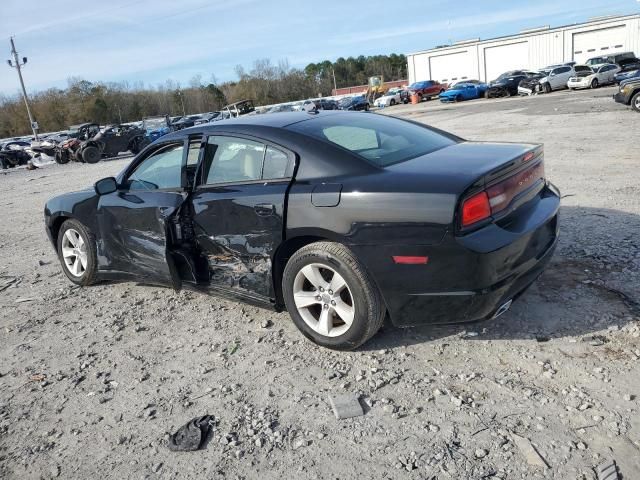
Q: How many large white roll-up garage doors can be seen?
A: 3